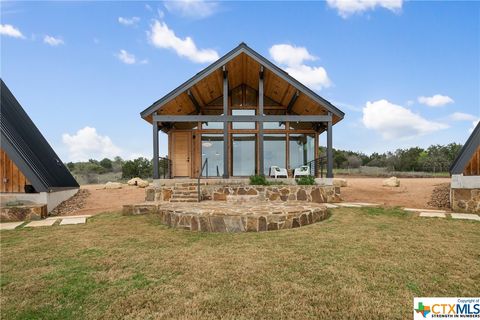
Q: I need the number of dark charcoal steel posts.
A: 4